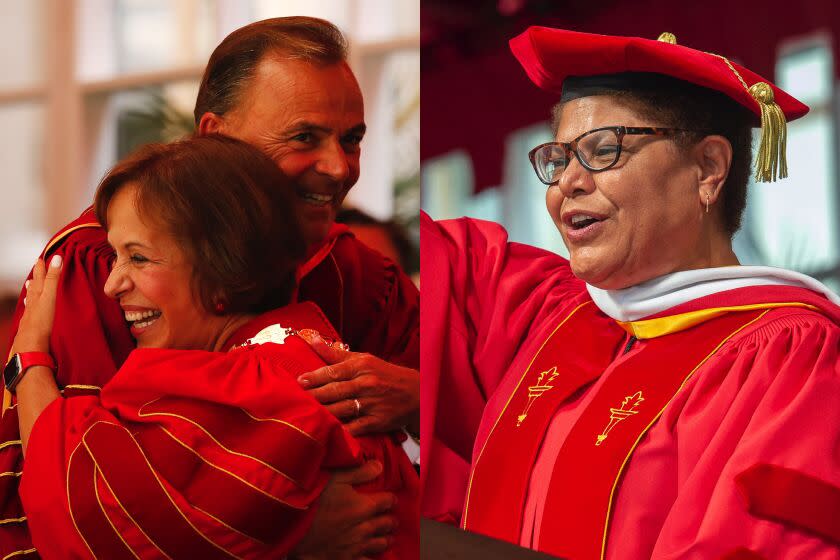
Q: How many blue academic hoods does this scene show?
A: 0